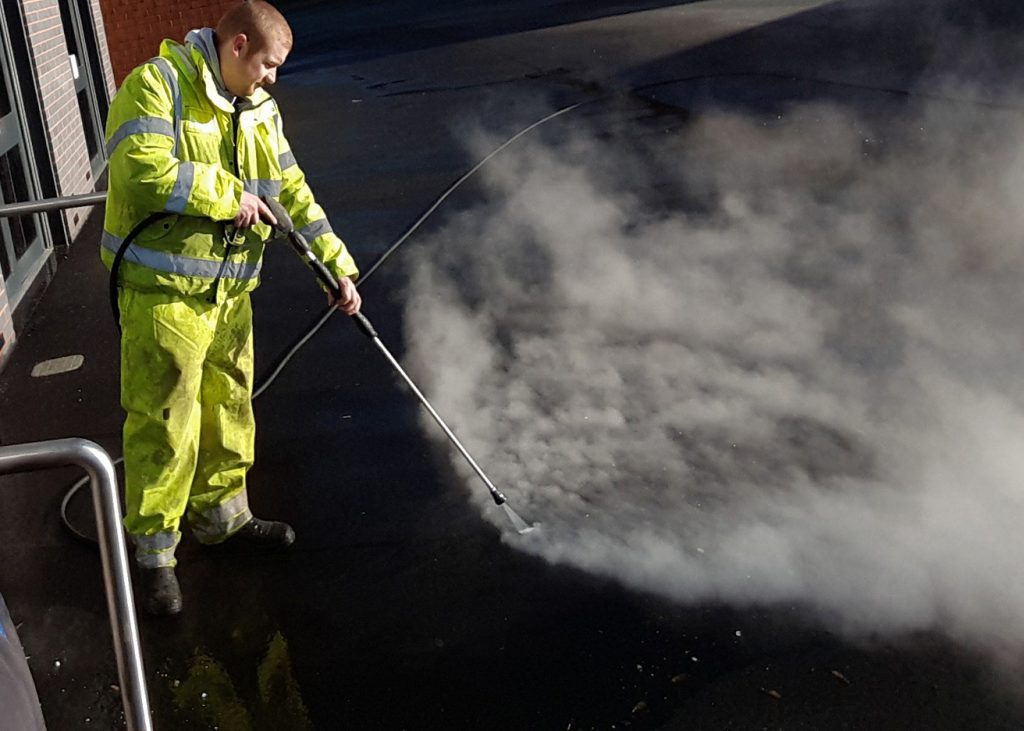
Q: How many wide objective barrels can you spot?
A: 0